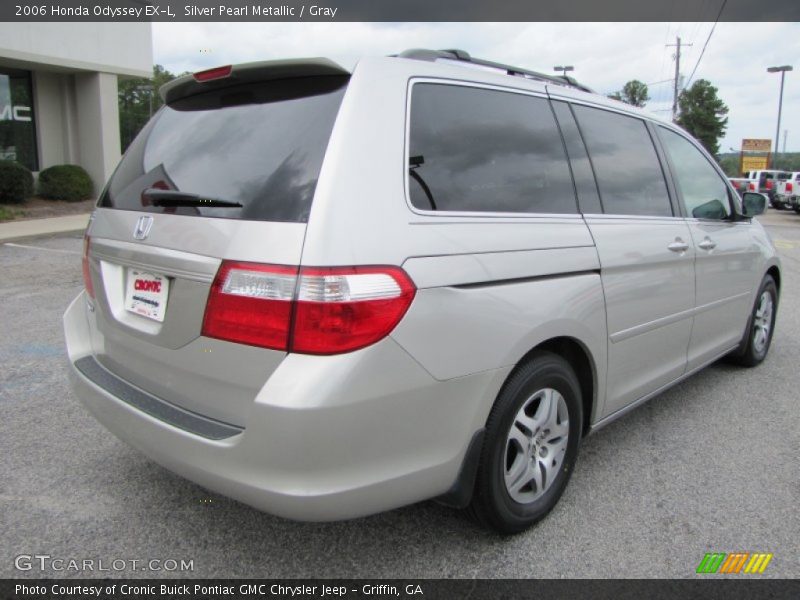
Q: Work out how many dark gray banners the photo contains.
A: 2